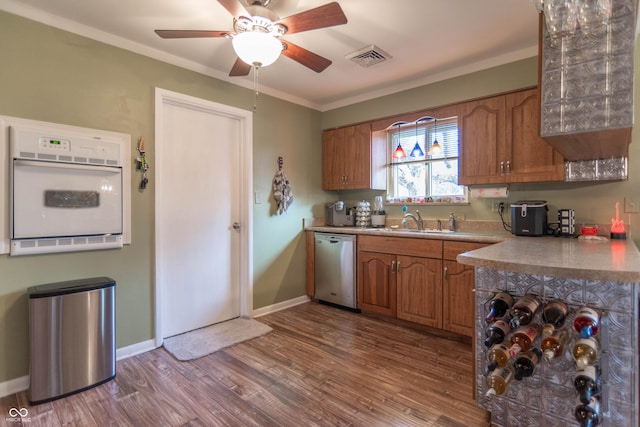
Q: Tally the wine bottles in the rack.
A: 13